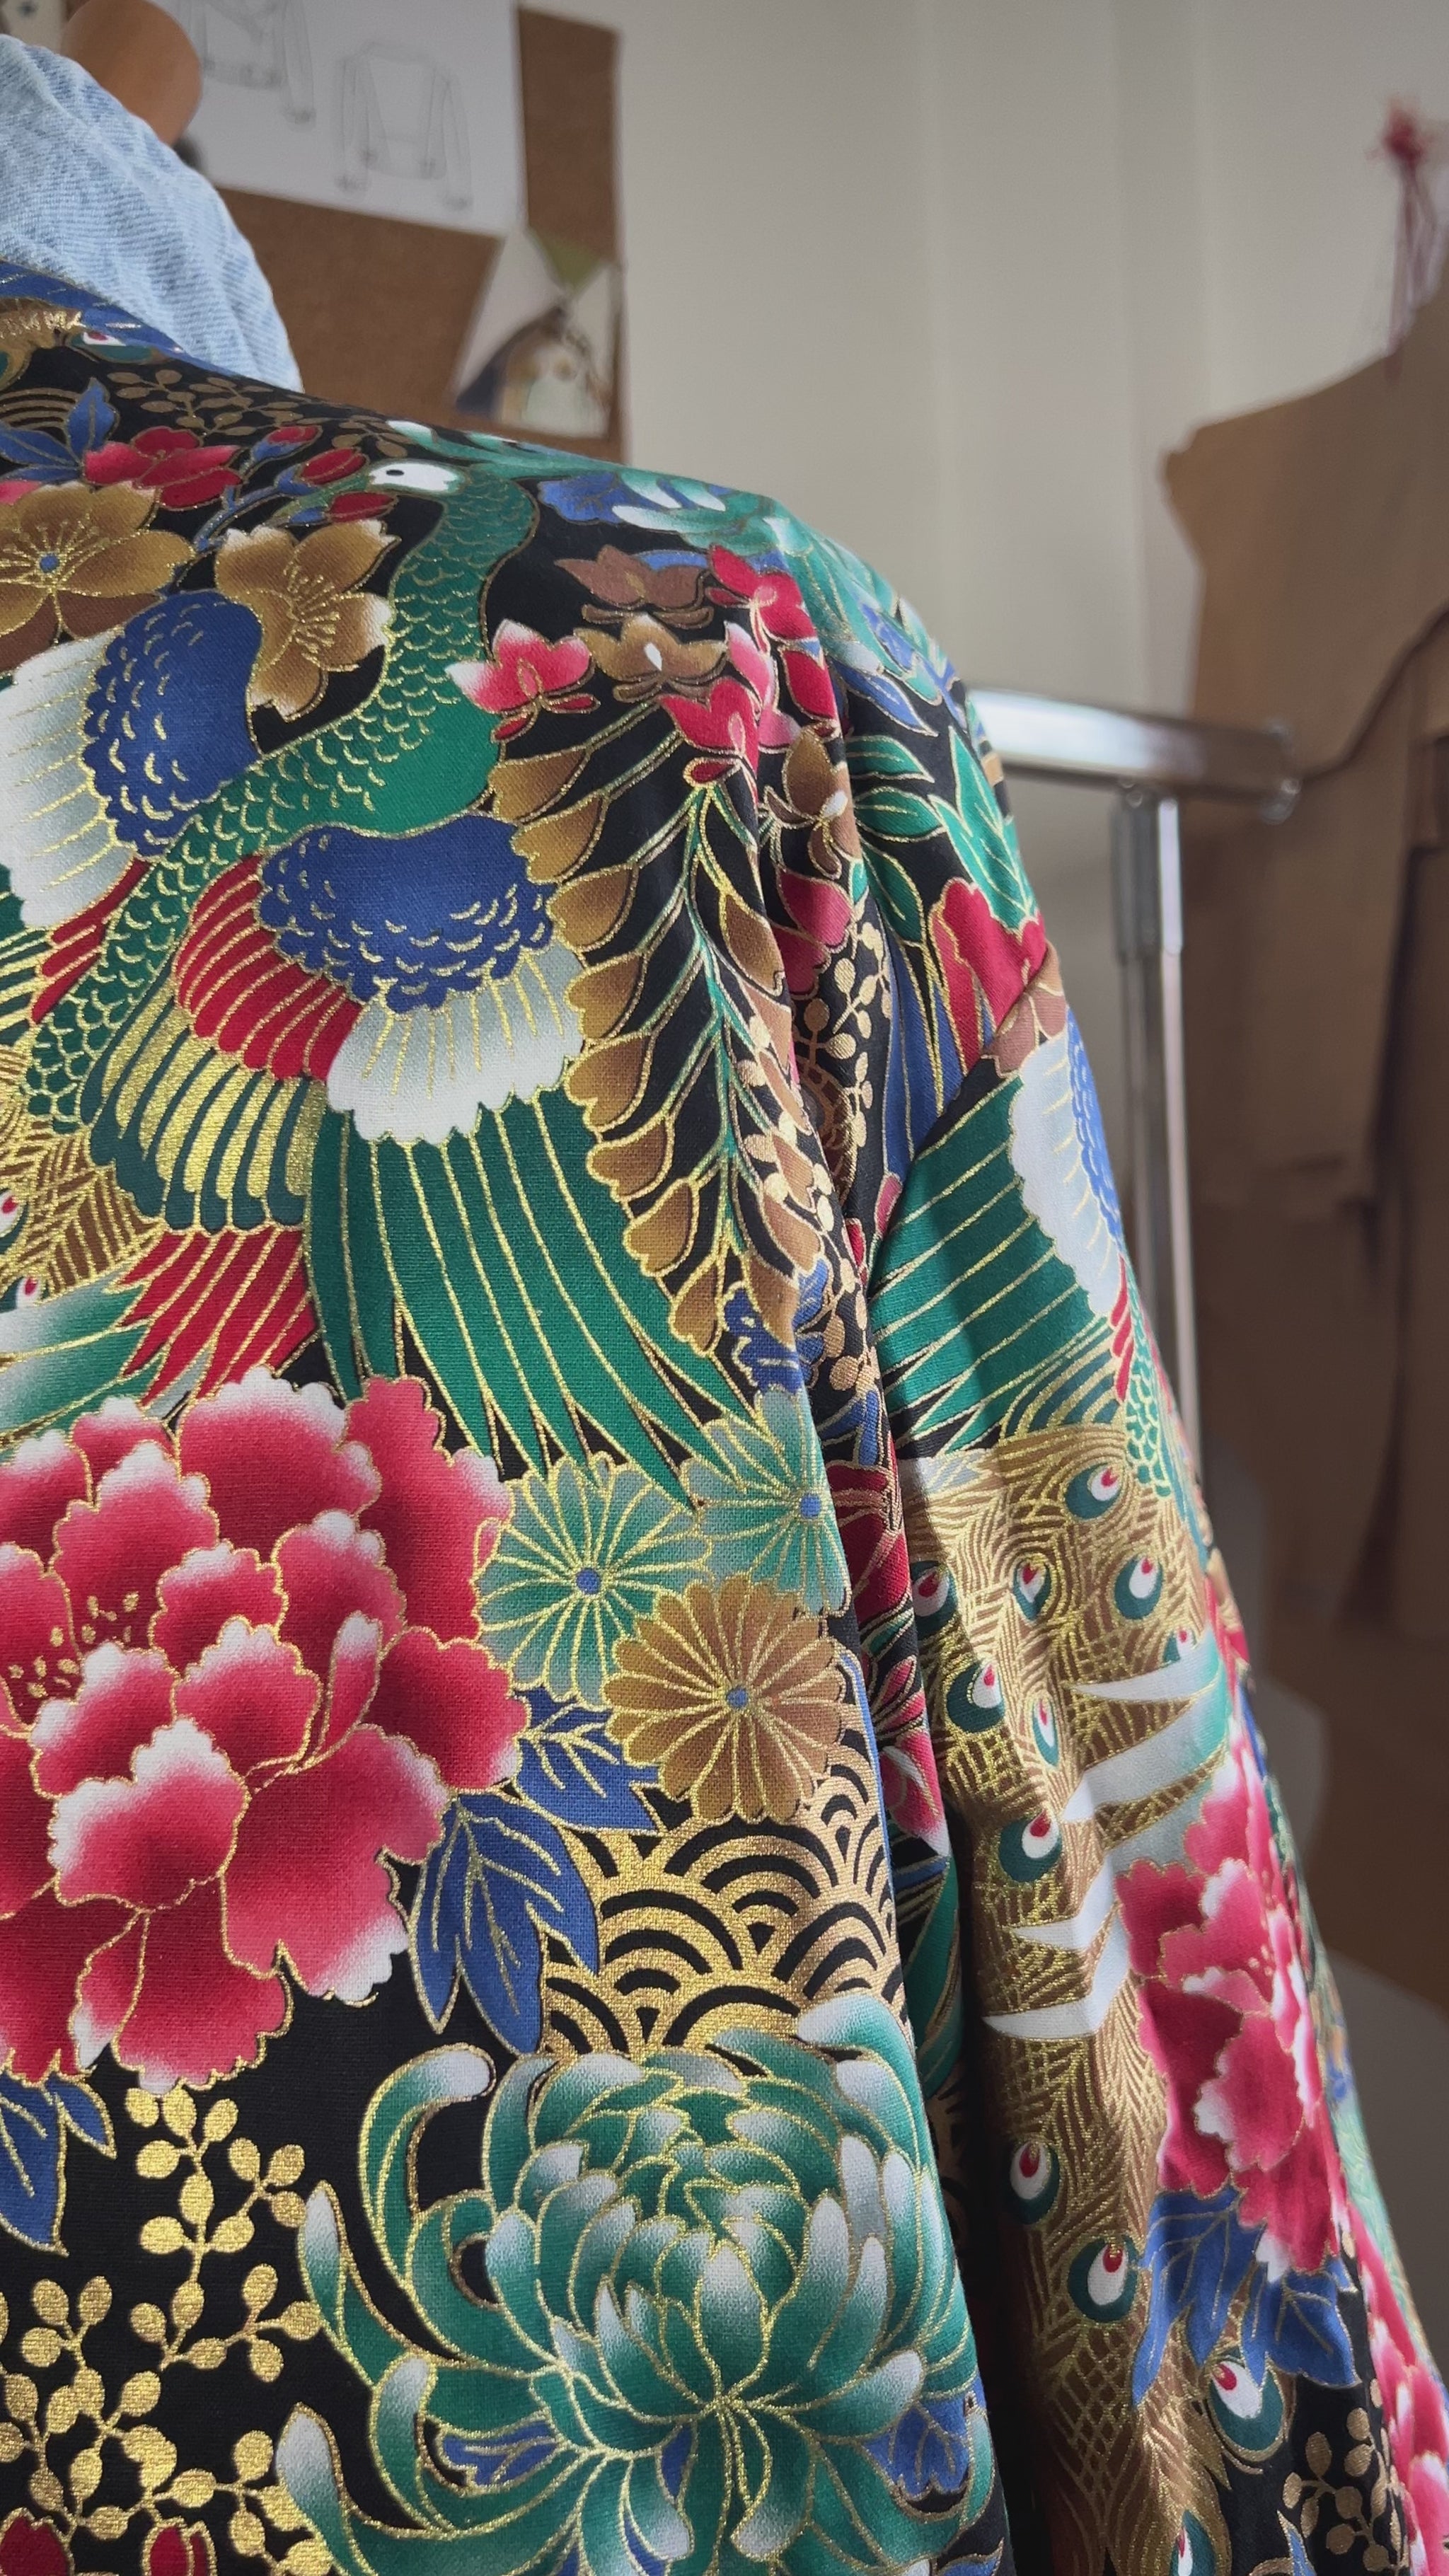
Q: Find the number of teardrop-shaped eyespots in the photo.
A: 15